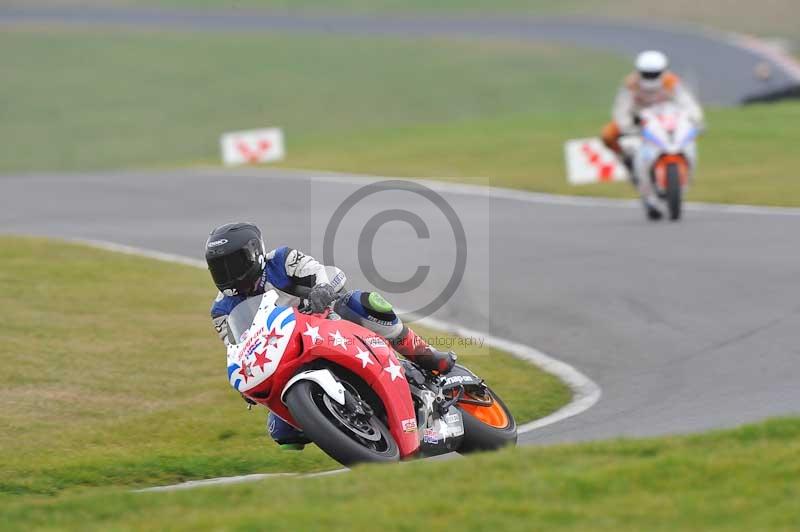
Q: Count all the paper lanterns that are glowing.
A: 0